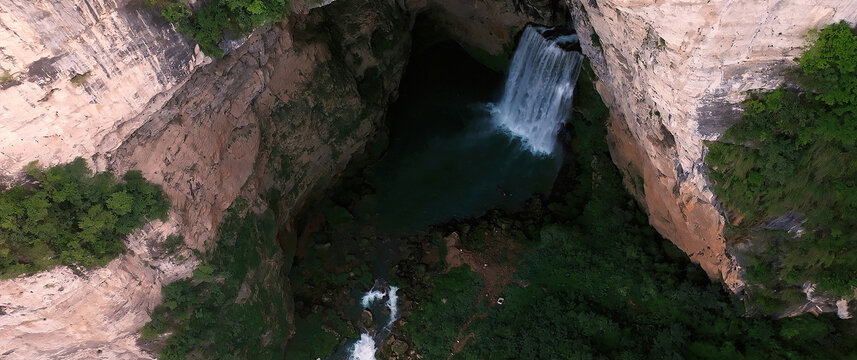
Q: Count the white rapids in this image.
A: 3